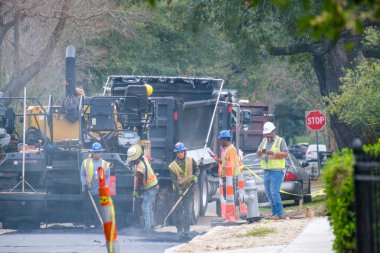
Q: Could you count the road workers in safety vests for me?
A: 5